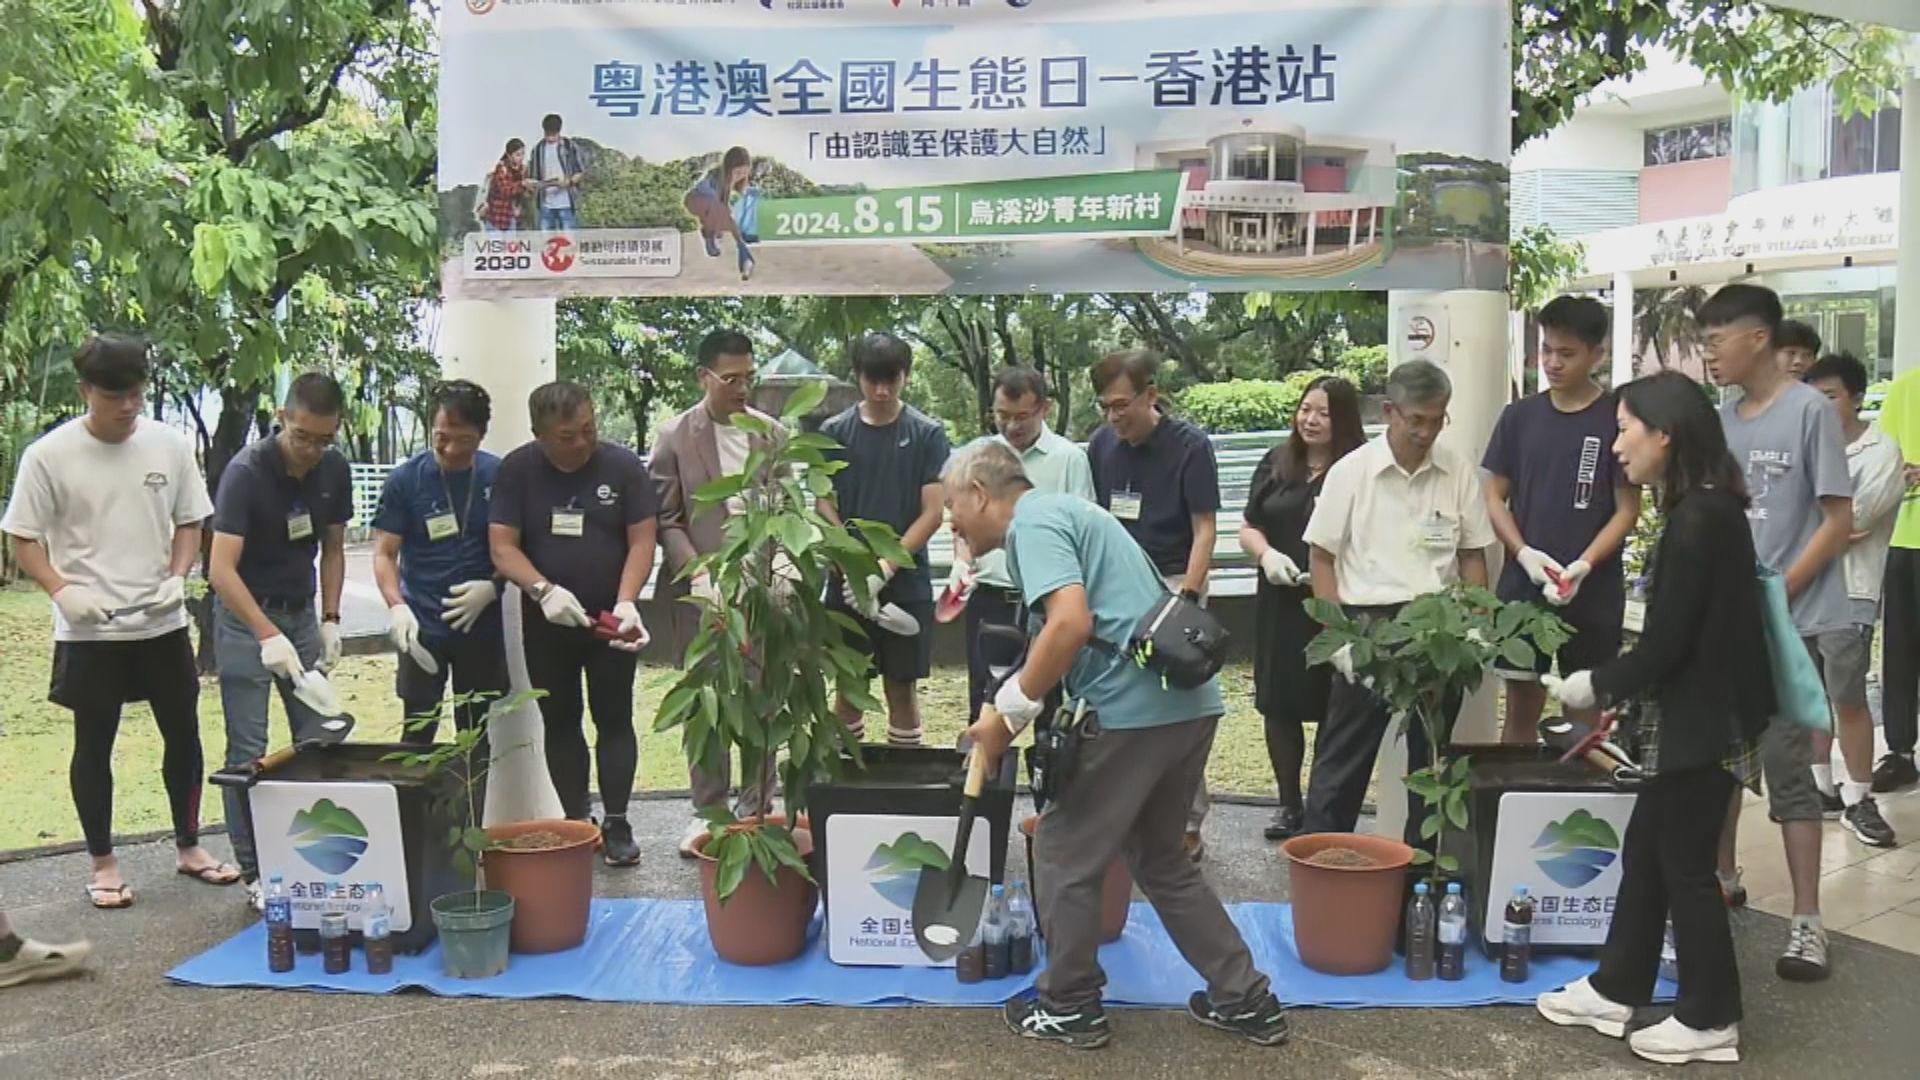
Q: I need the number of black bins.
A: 3